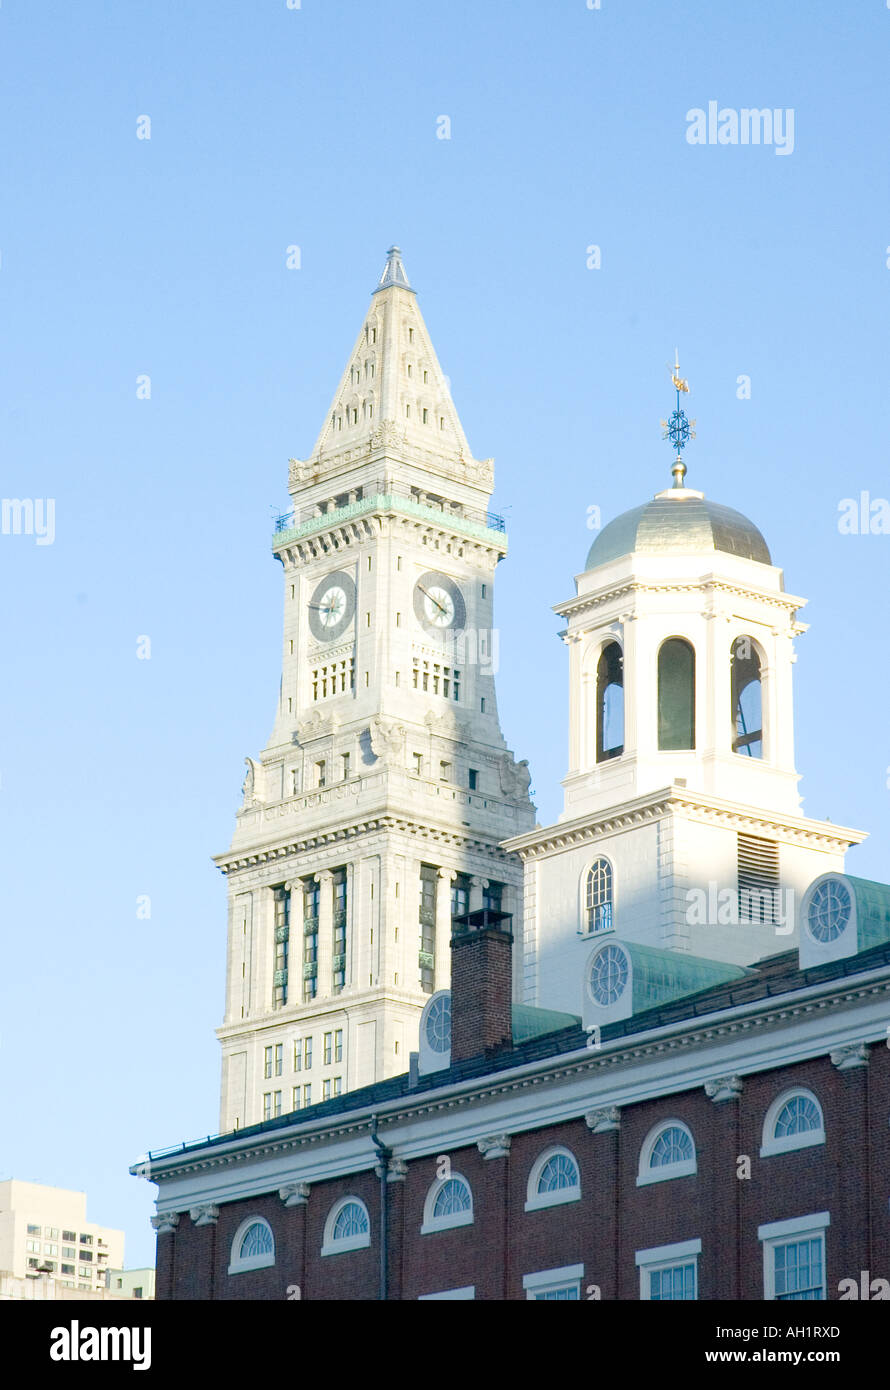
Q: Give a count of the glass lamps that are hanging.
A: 0